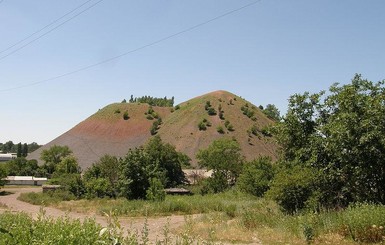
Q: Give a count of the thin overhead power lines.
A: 3